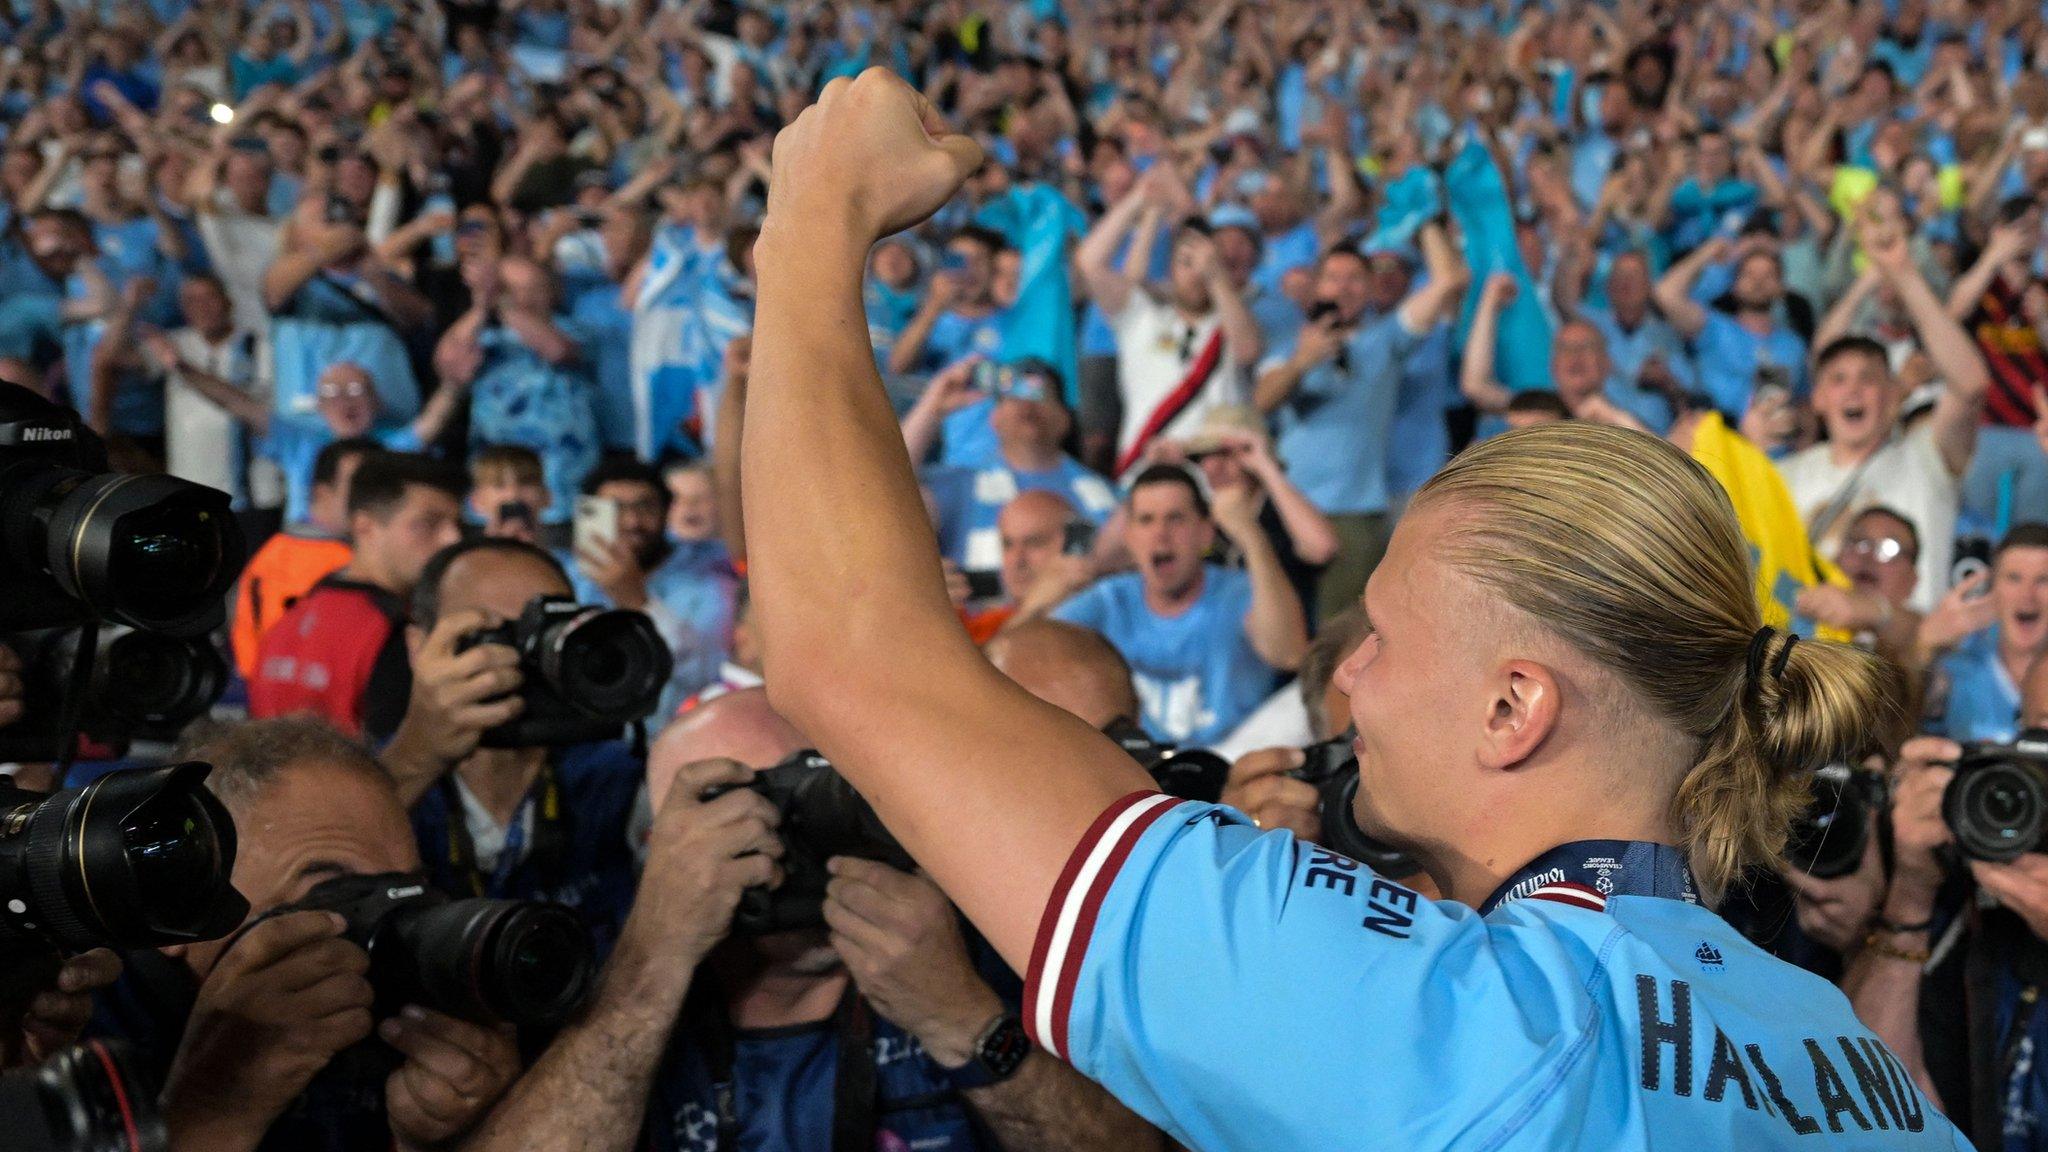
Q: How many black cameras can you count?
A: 11